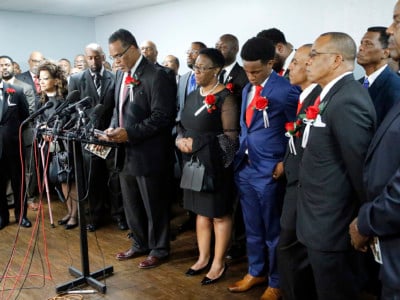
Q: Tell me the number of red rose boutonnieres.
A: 7